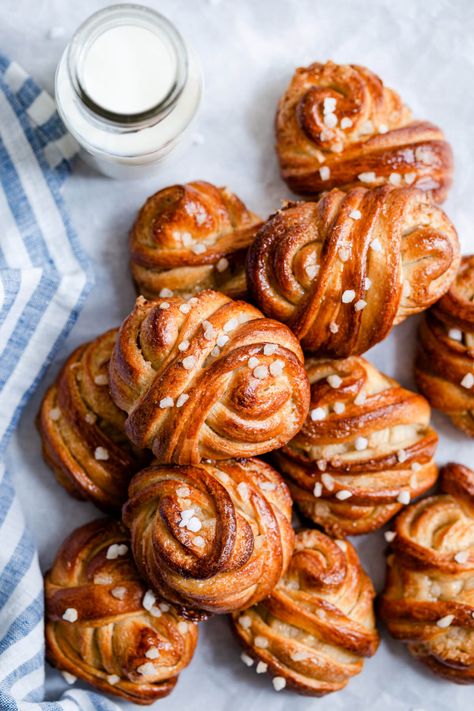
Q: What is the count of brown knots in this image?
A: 11